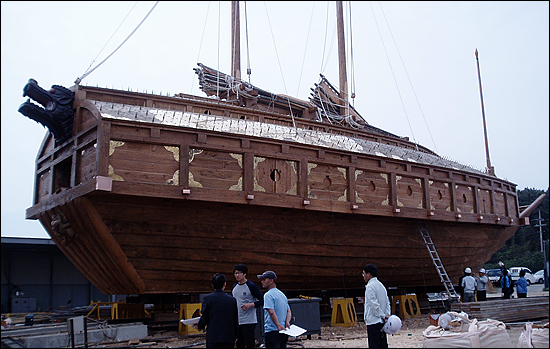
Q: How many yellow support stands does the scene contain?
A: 4